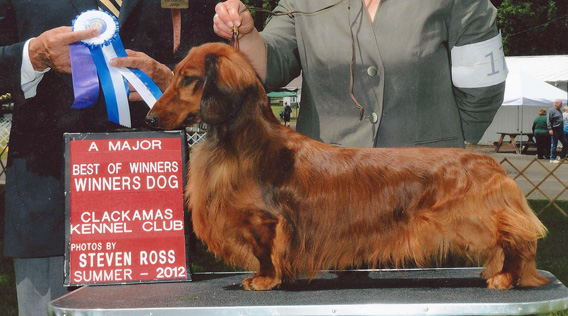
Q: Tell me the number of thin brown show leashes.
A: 1